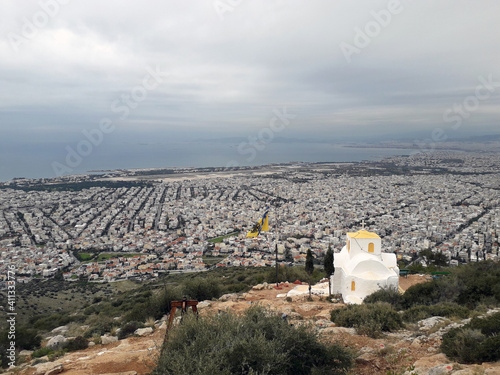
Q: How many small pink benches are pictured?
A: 0